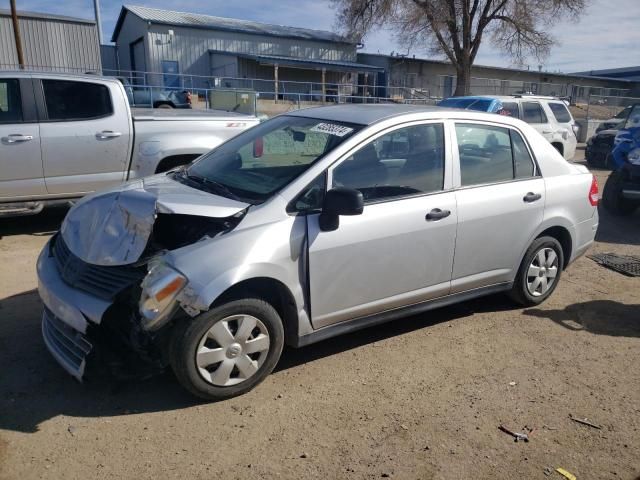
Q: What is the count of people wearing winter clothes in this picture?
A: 0